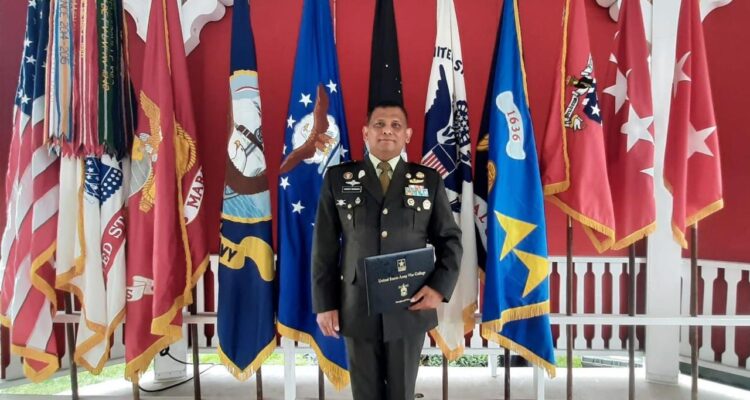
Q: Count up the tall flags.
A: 11